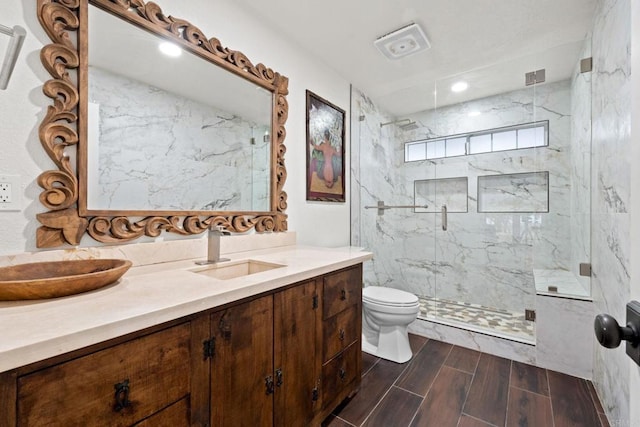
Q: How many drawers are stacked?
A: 3